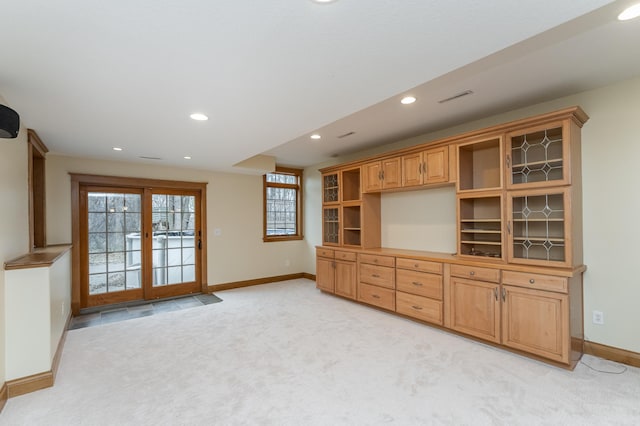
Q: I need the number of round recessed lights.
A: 7